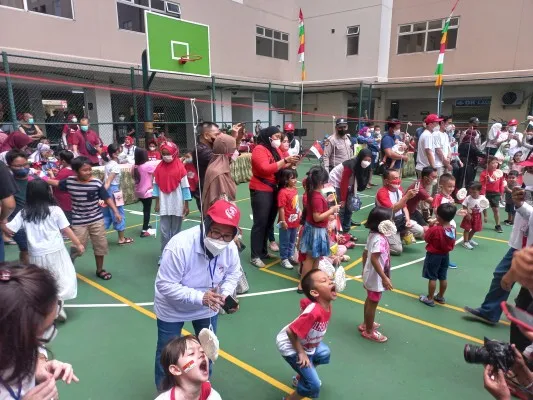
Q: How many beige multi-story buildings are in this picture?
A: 1